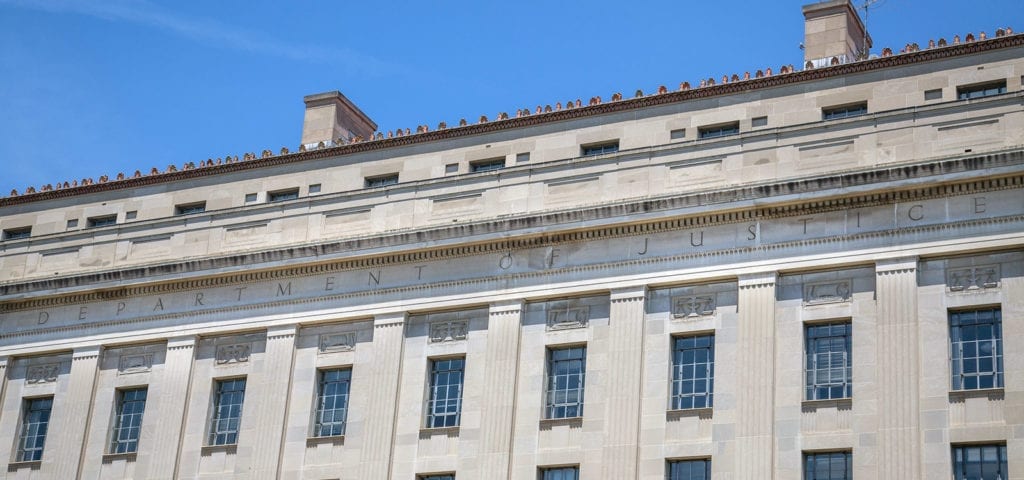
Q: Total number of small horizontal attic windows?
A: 10